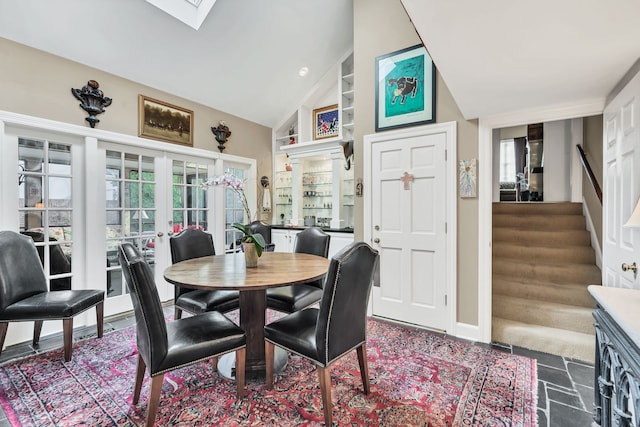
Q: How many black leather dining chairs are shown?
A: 6